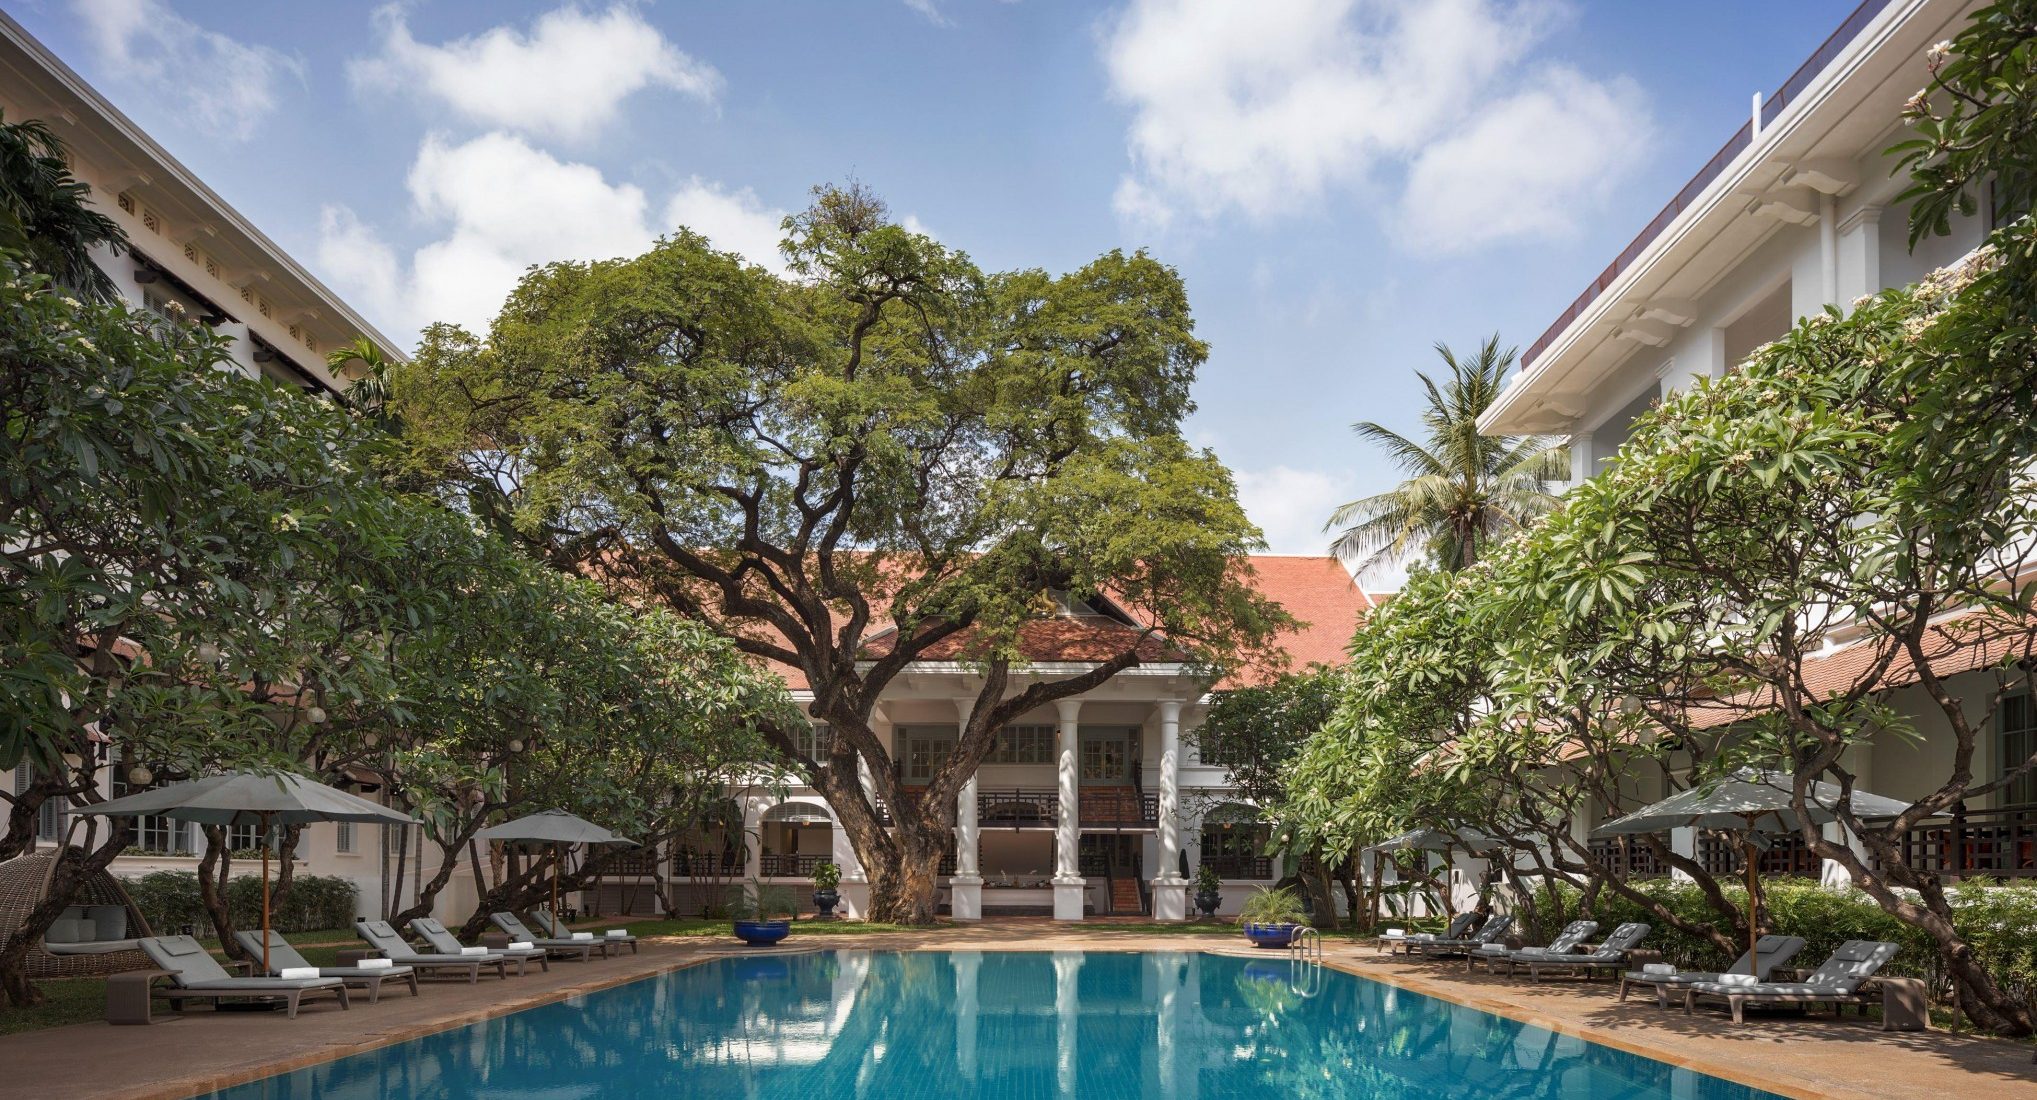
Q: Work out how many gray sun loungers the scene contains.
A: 12